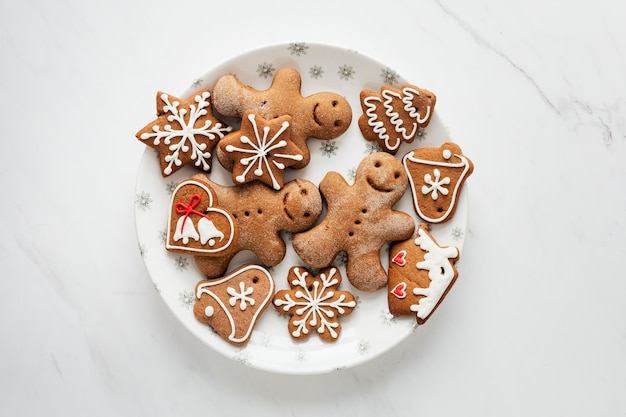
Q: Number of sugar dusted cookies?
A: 3